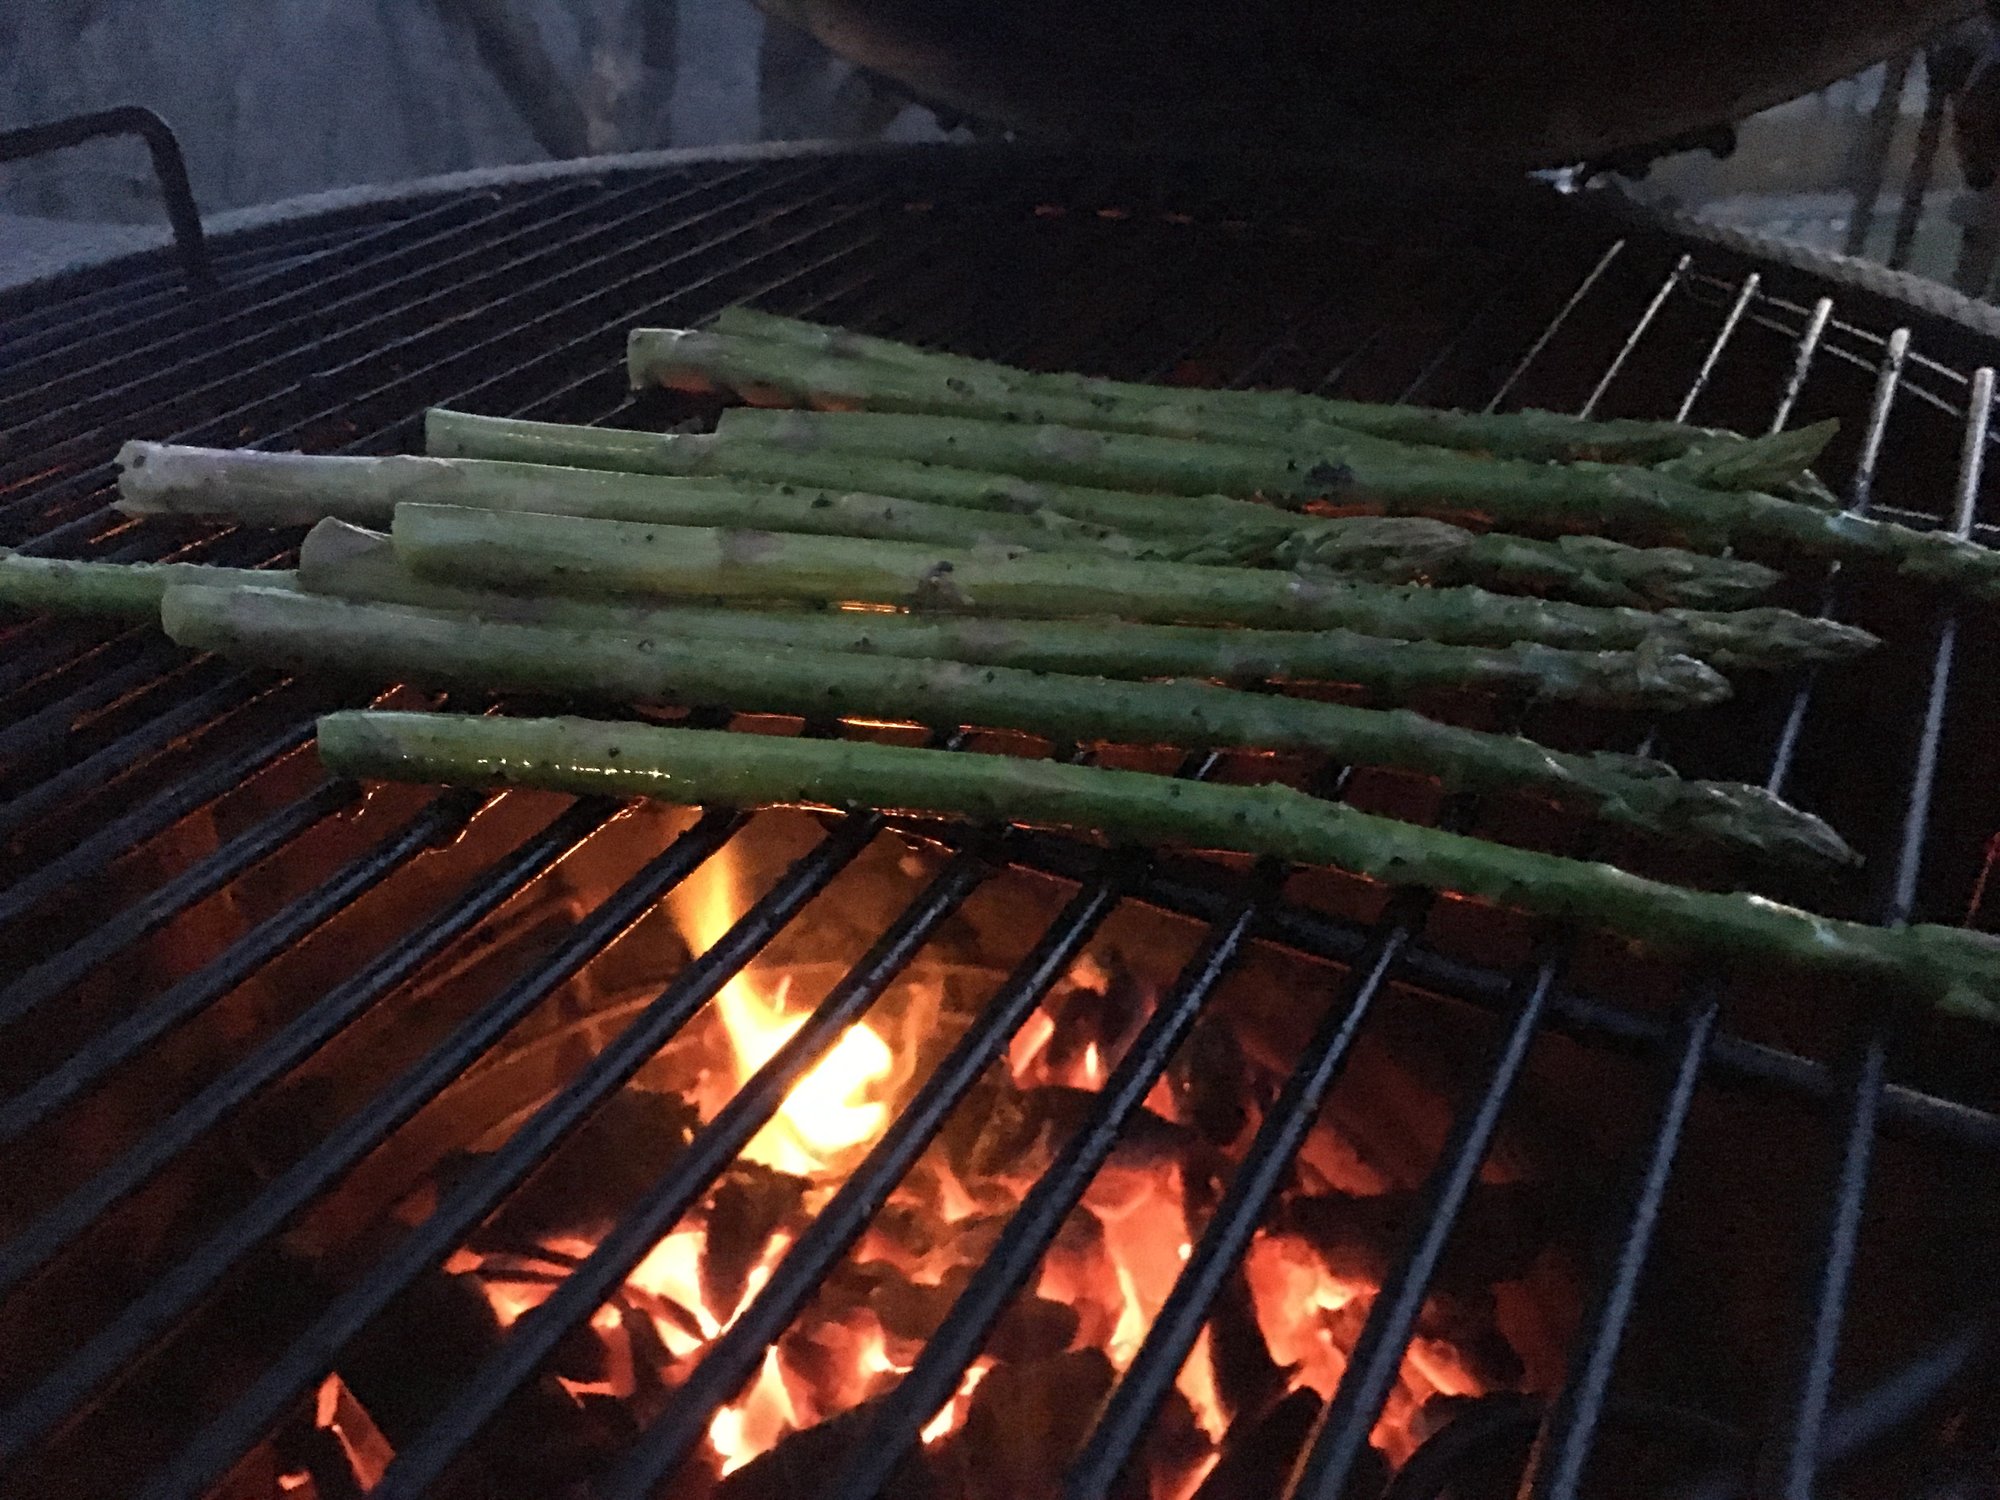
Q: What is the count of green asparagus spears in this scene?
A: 10